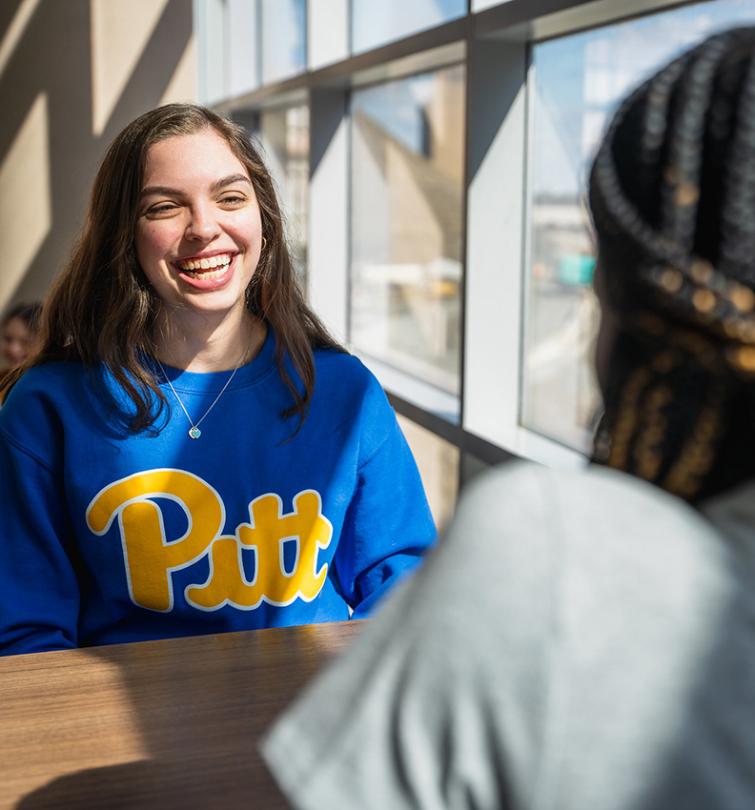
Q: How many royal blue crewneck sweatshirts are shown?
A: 1